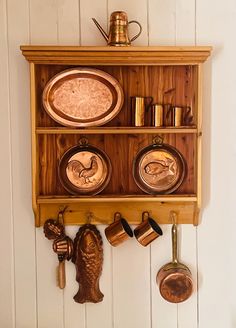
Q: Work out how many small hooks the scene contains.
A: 5